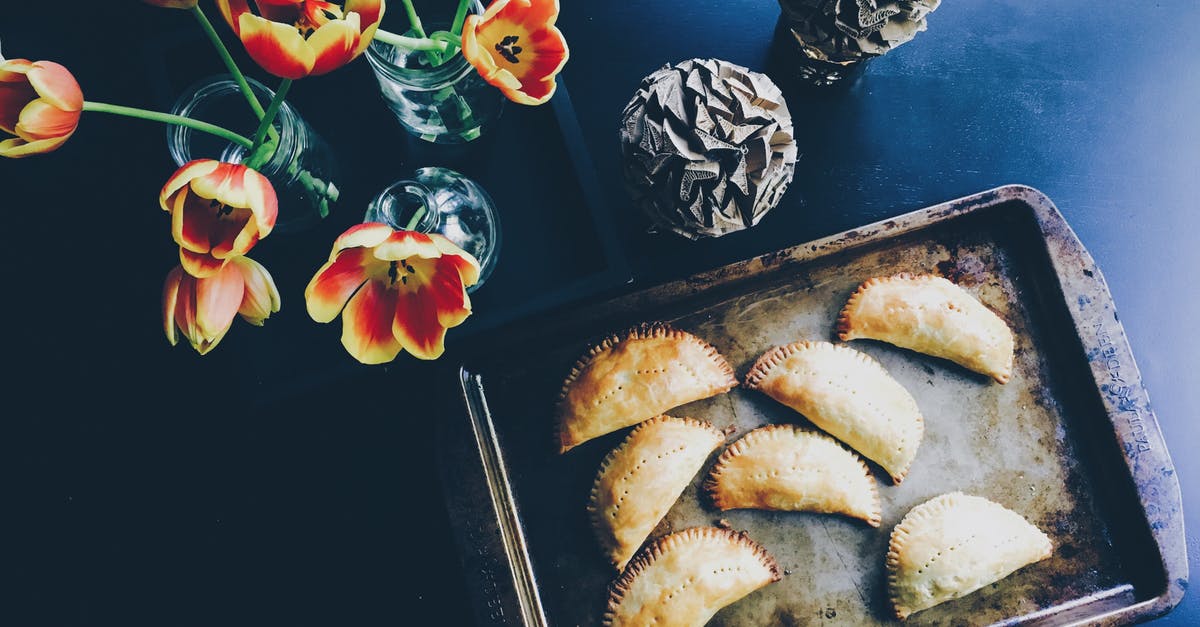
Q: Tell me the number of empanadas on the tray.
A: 7